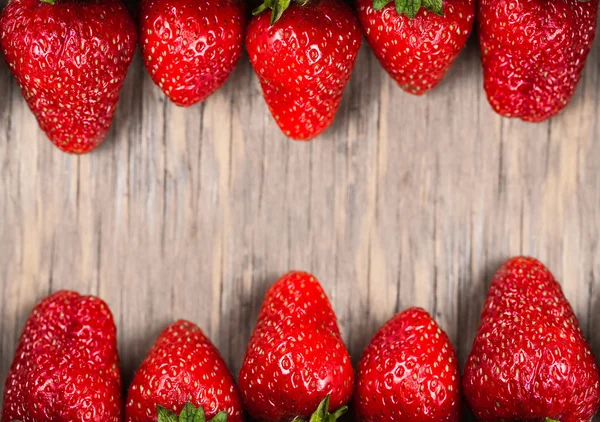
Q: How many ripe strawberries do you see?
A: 10